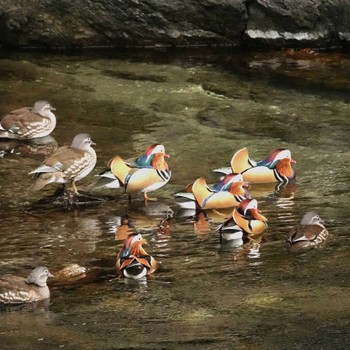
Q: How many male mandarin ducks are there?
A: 5